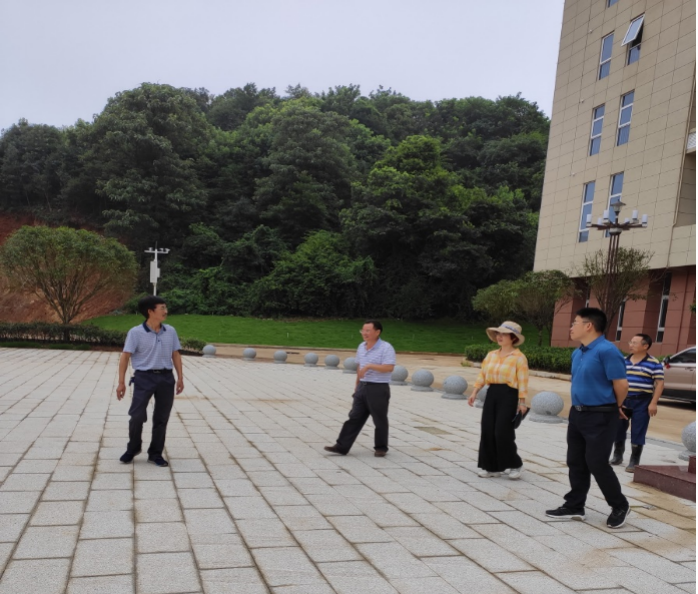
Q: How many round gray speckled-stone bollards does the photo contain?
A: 12